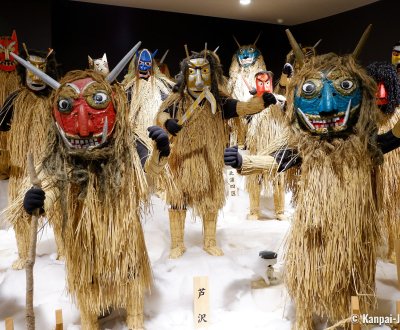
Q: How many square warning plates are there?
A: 0